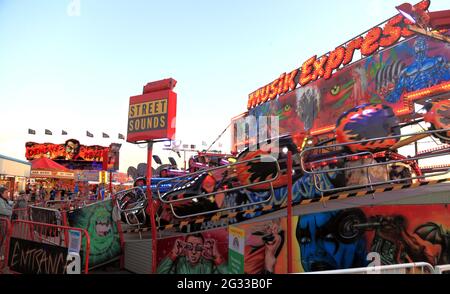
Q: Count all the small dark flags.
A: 6